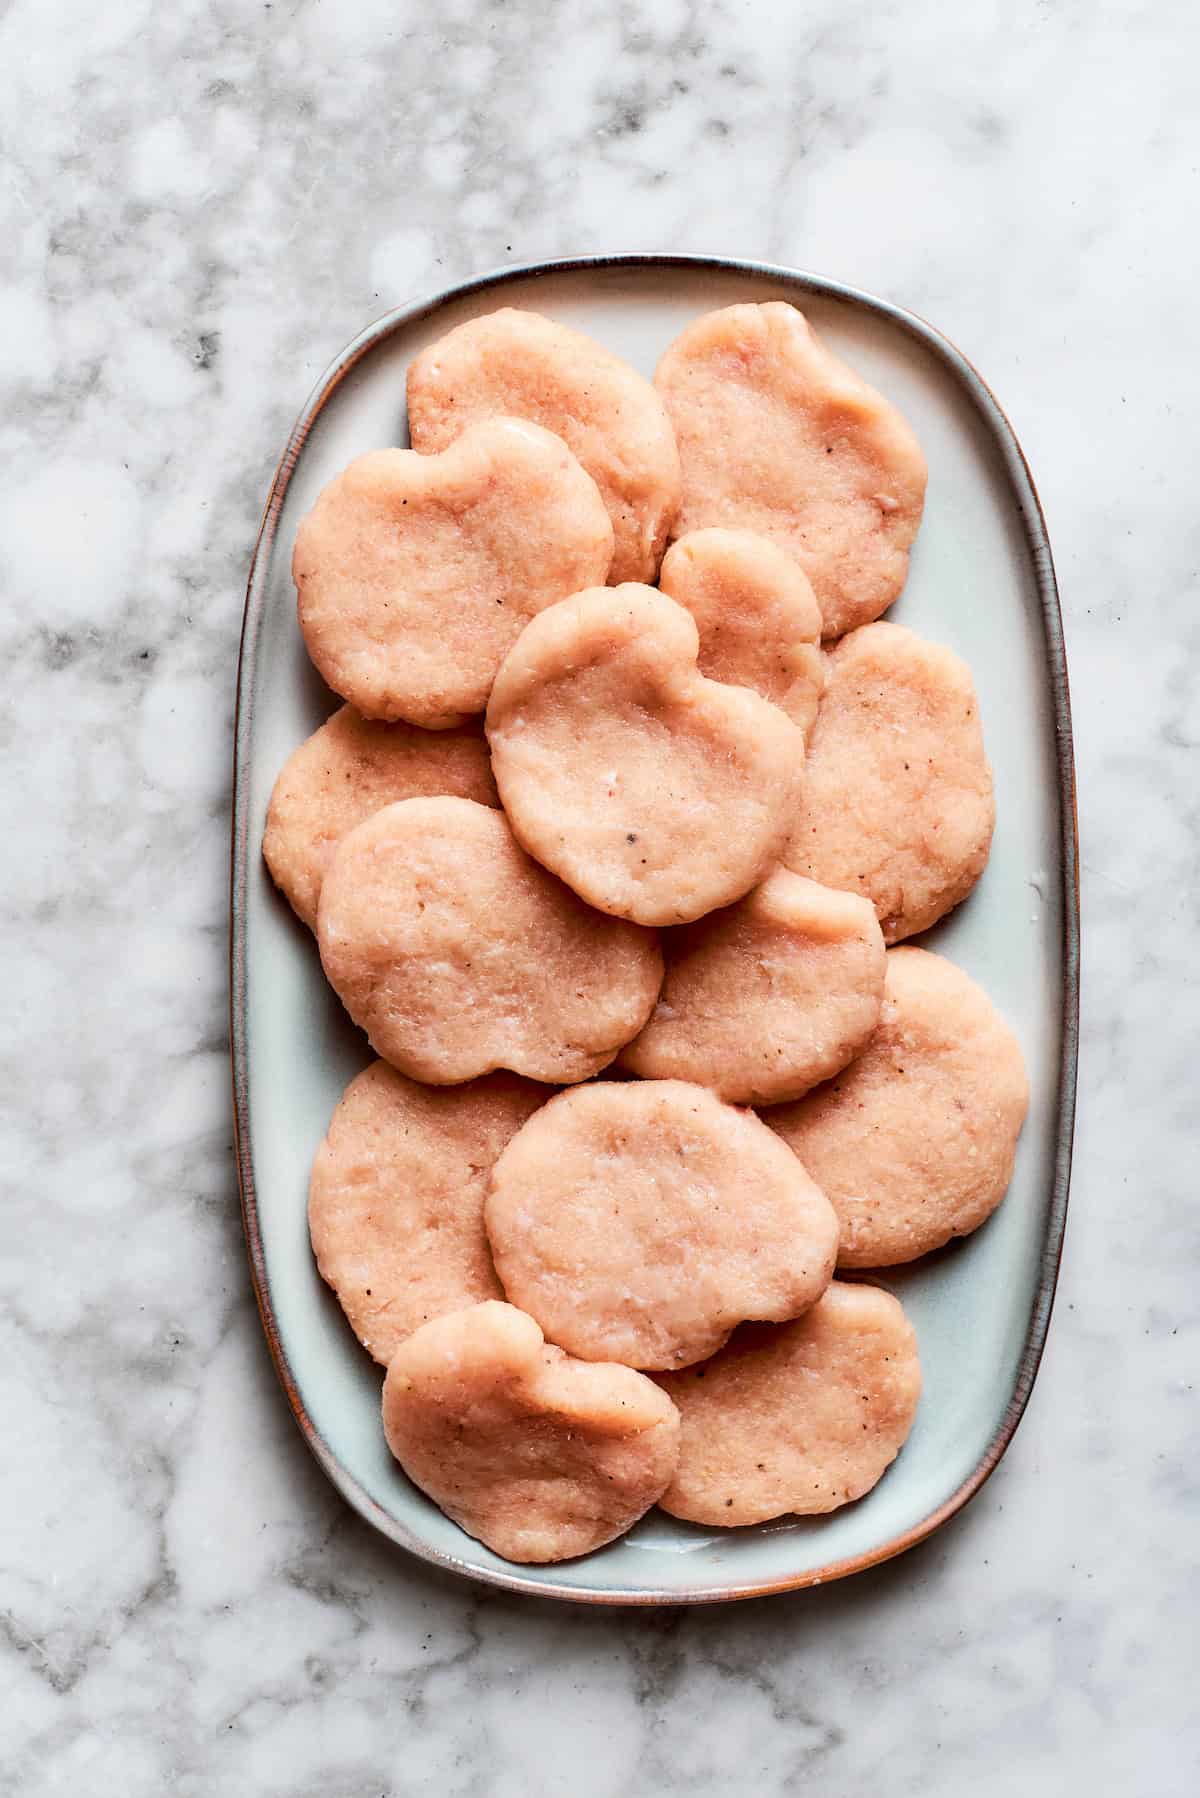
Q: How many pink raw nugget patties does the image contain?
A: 14